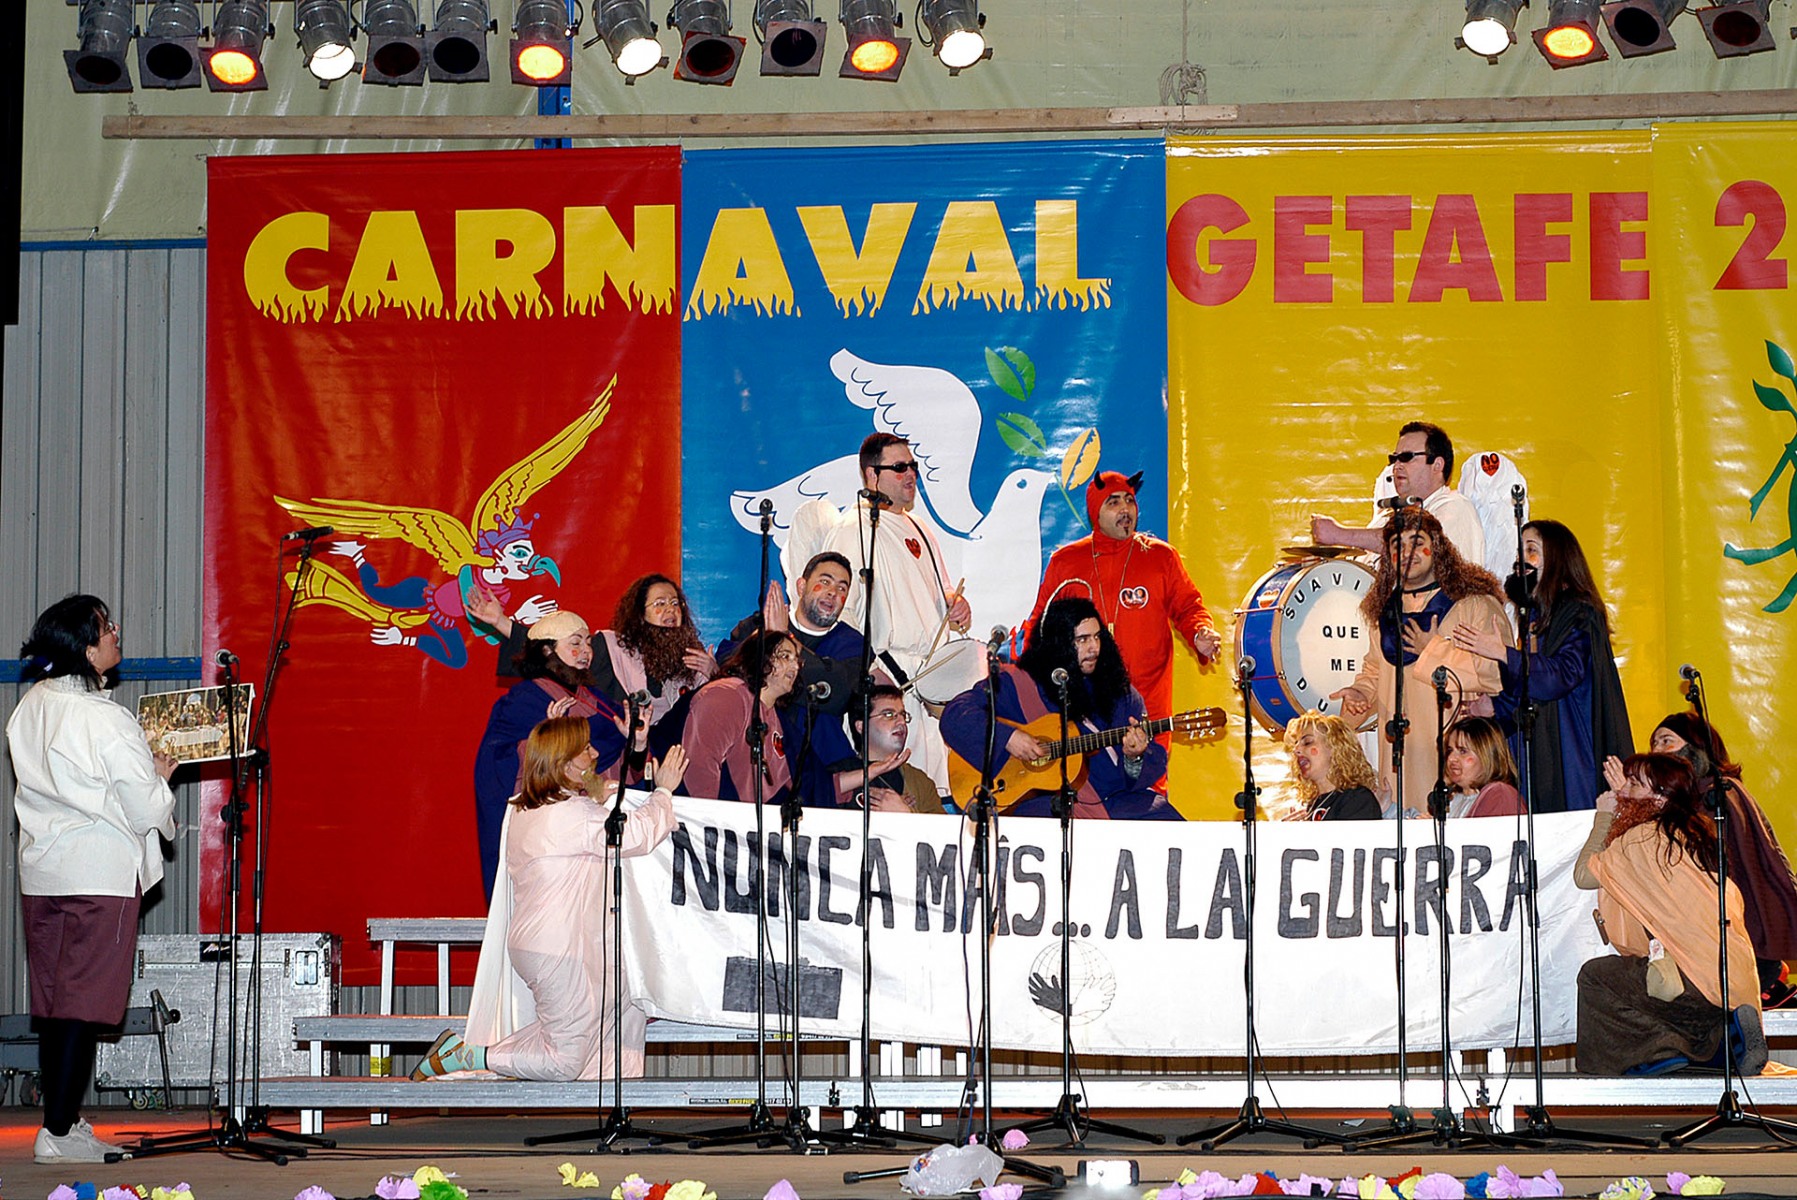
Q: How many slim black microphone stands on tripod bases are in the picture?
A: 13